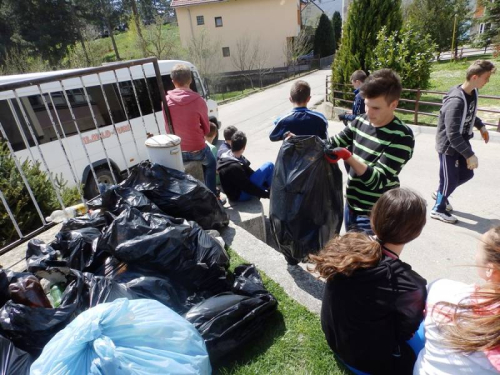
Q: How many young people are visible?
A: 10